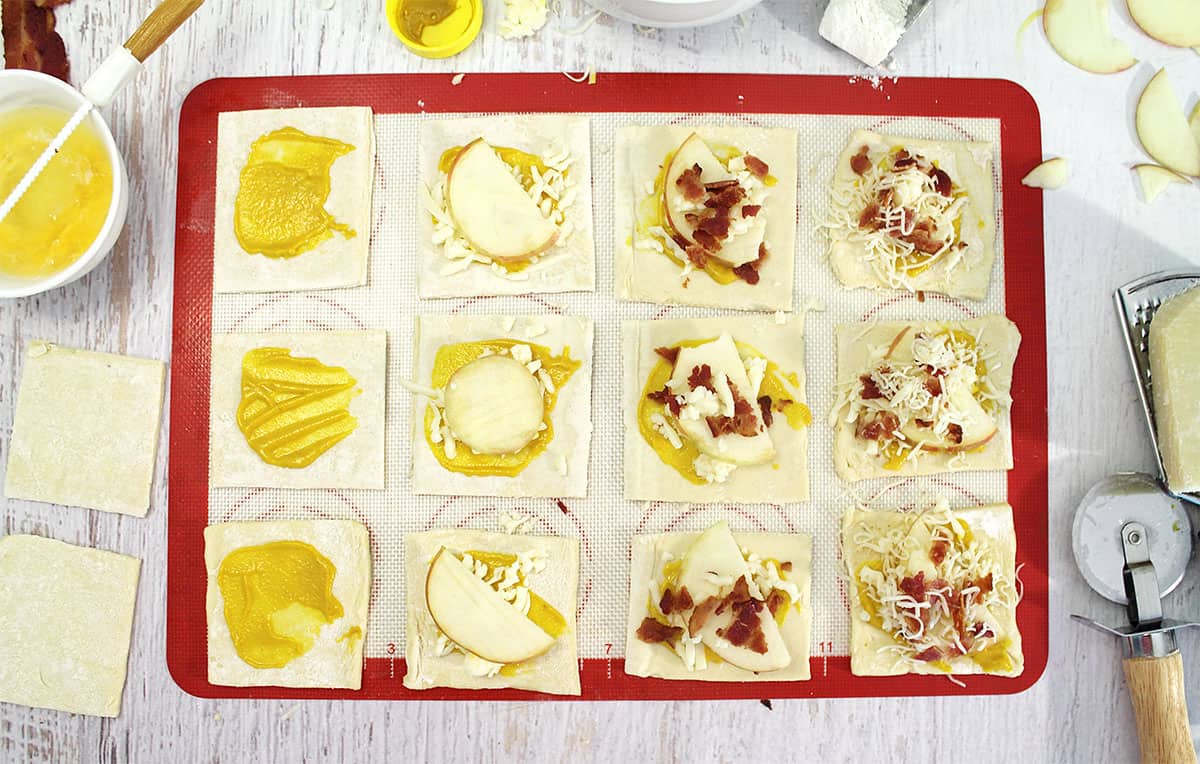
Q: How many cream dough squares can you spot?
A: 14